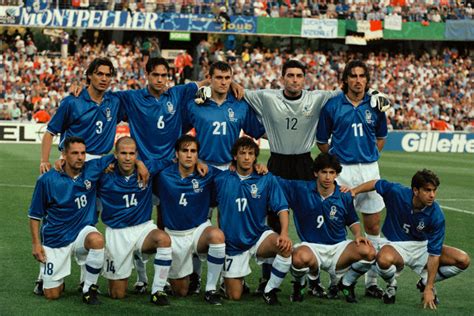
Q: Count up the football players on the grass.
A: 11